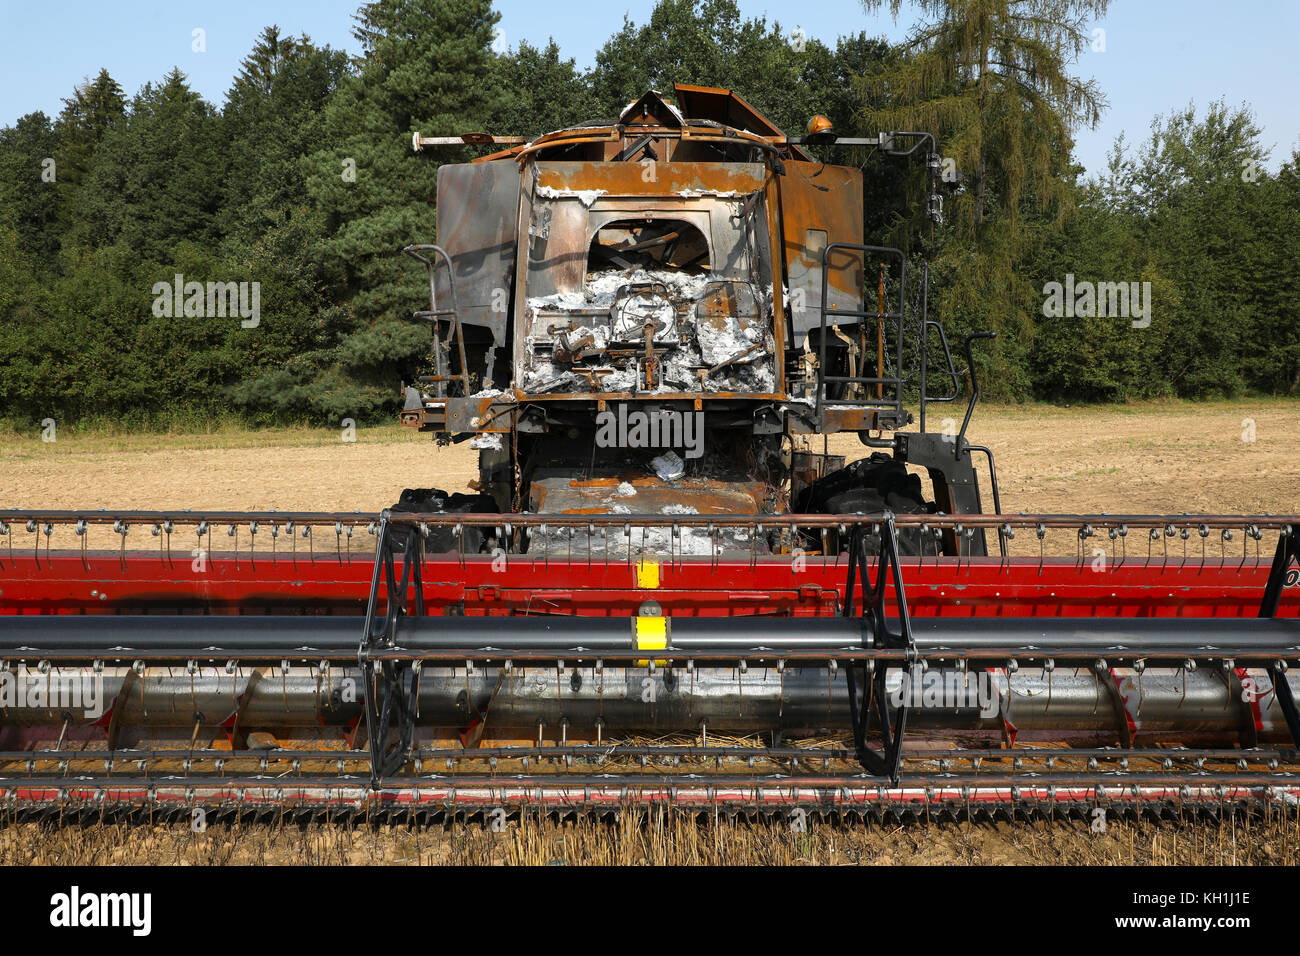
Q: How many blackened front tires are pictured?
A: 2